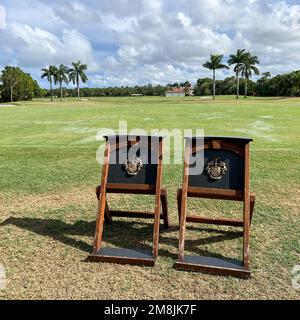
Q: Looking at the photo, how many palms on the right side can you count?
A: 3